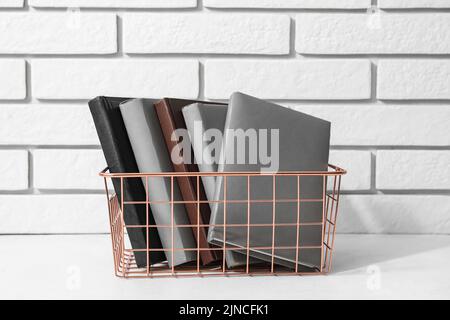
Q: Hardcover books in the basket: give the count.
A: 5